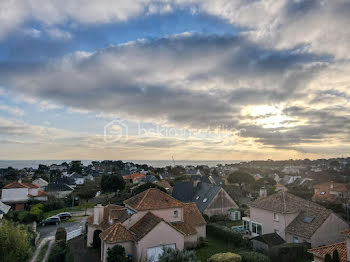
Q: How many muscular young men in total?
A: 0